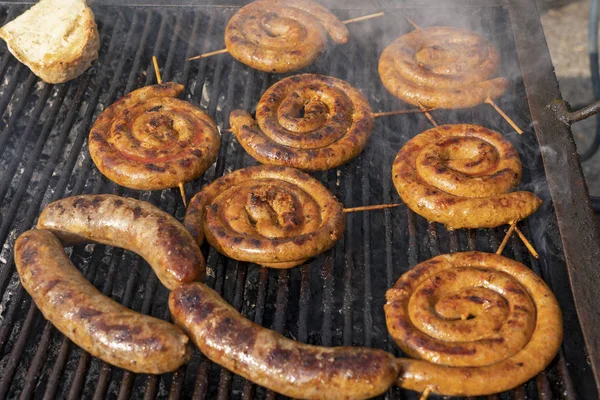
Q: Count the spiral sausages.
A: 7